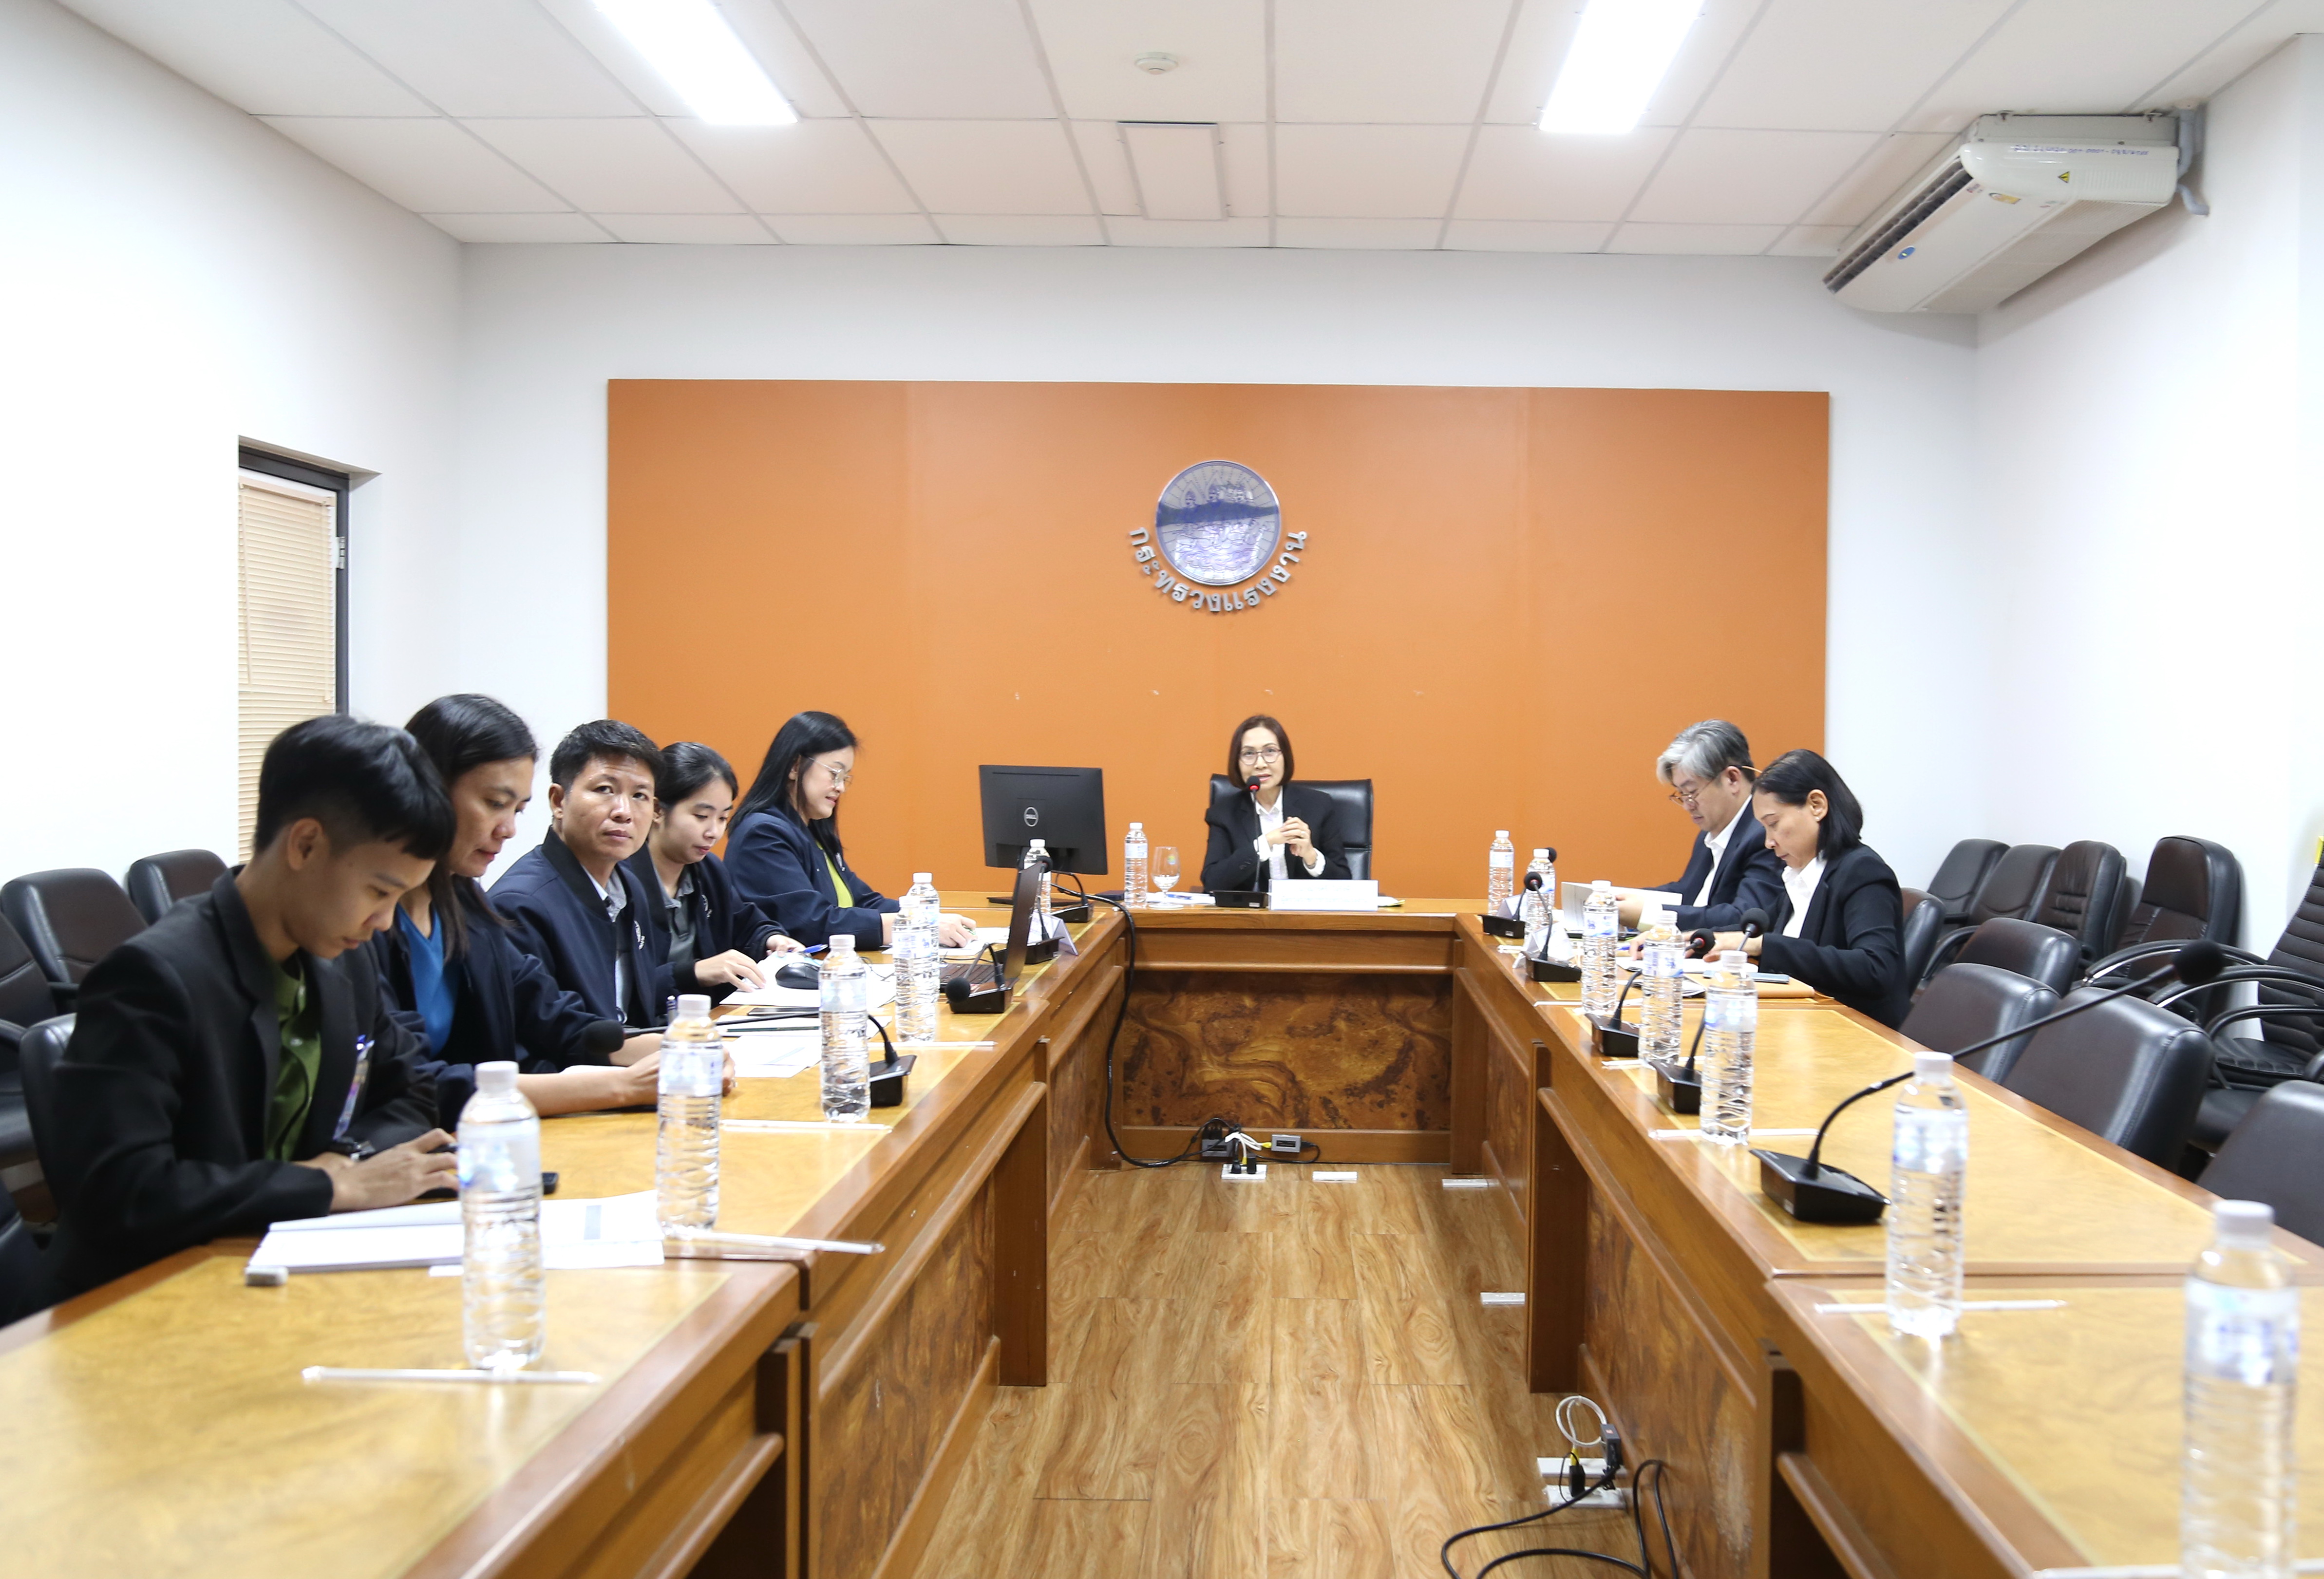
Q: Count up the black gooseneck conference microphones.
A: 10